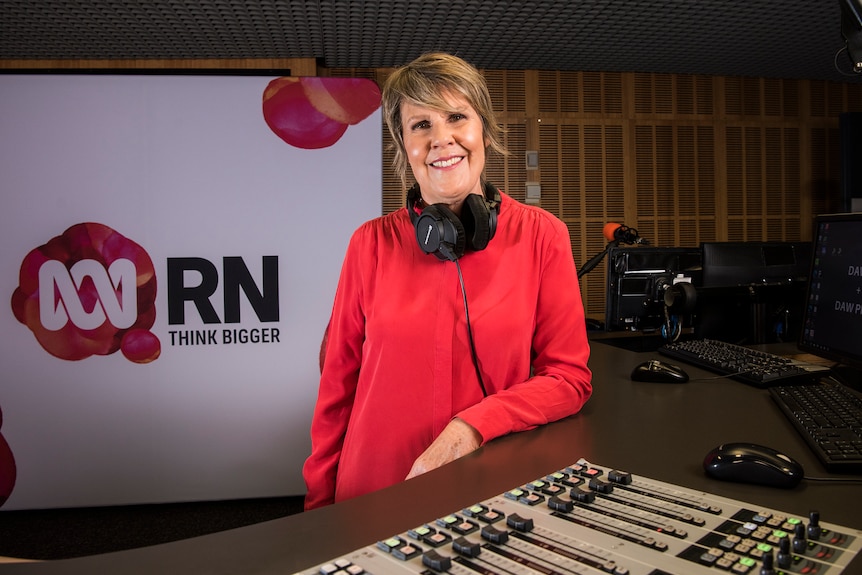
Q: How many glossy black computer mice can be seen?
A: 2